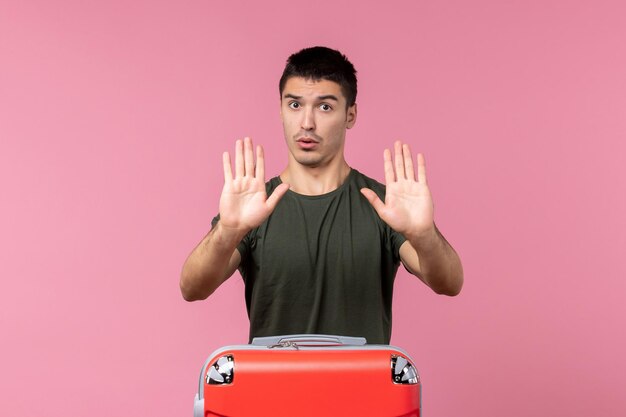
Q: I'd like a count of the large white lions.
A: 0